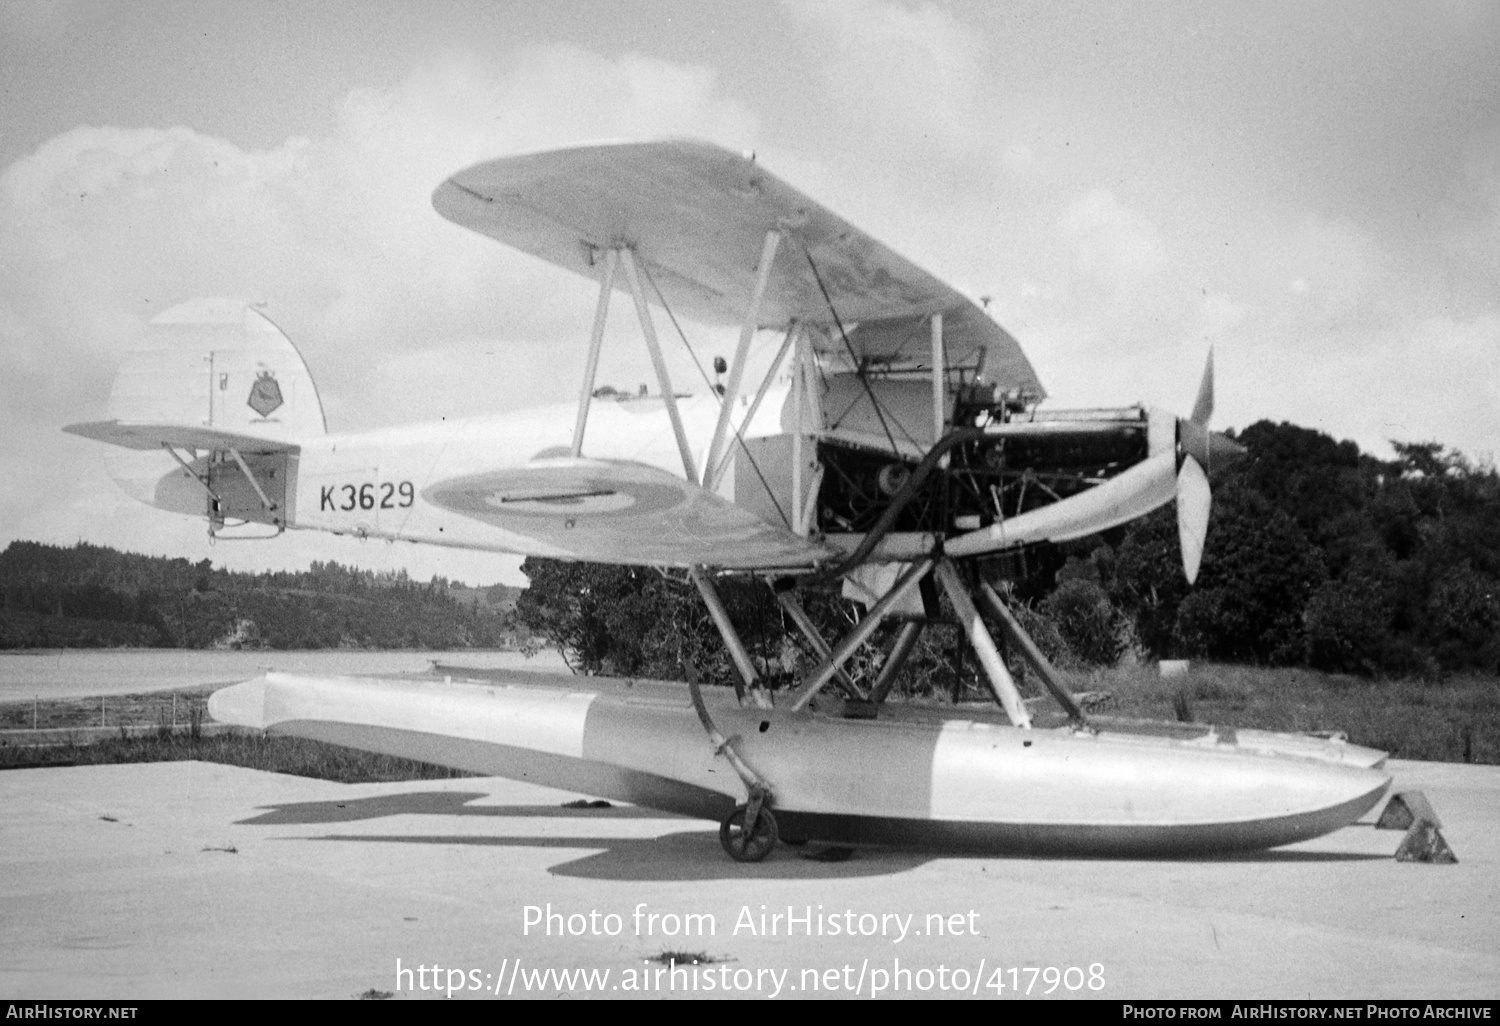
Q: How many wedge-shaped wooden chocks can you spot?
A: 2